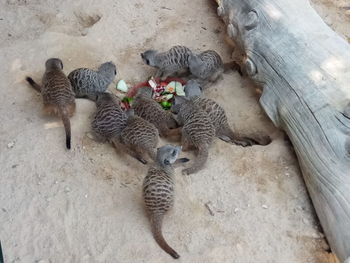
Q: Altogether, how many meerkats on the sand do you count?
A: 10